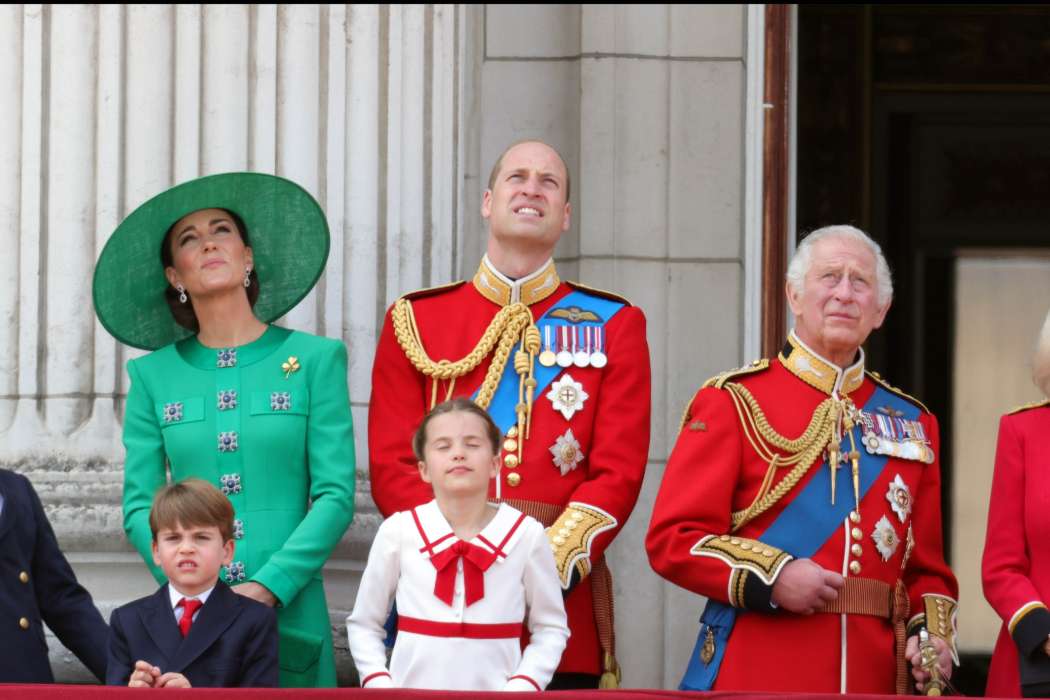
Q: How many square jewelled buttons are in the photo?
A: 8